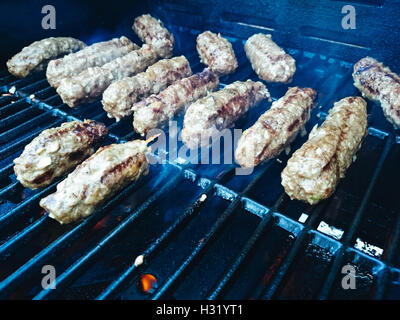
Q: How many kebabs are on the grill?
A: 14